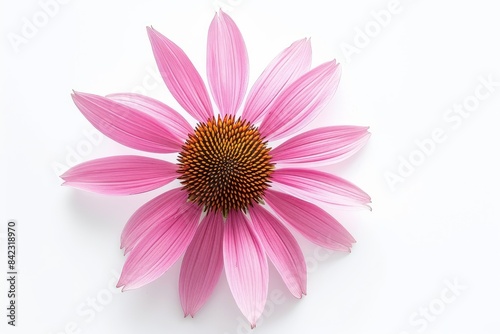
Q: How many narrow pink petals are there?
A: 15